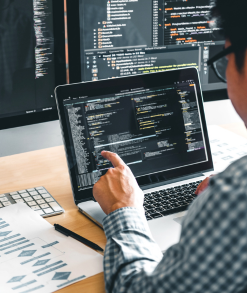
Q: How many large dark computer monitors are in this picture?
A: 2